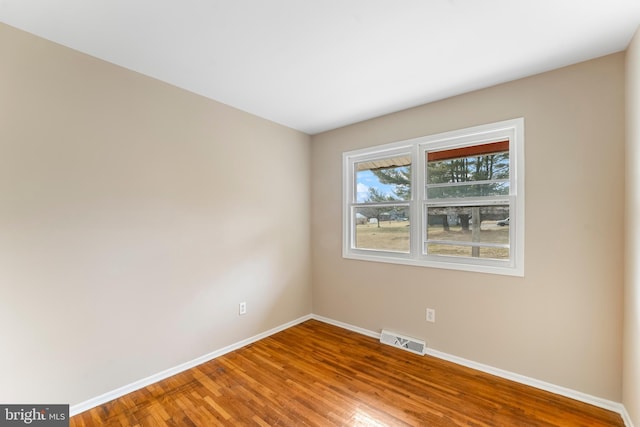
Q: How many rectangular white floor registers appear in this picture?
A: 1